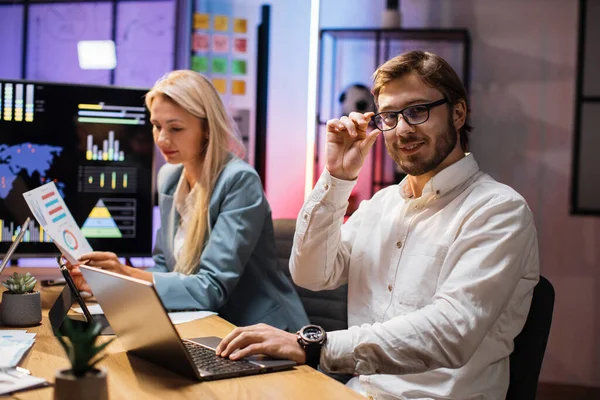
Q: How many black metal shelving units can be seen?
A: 1